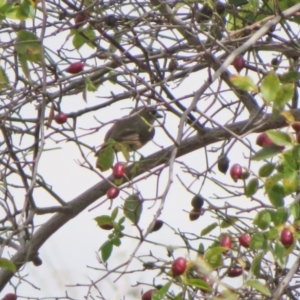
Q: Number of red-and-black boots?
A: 0